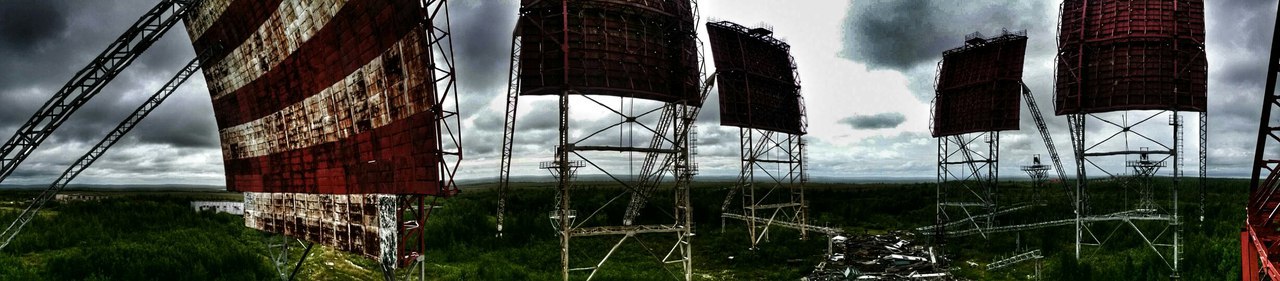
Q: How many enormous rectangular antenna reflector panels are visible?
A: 5